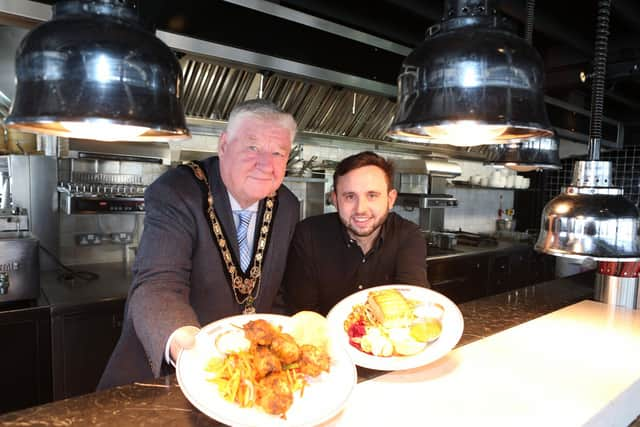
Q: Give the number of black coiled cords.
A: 2